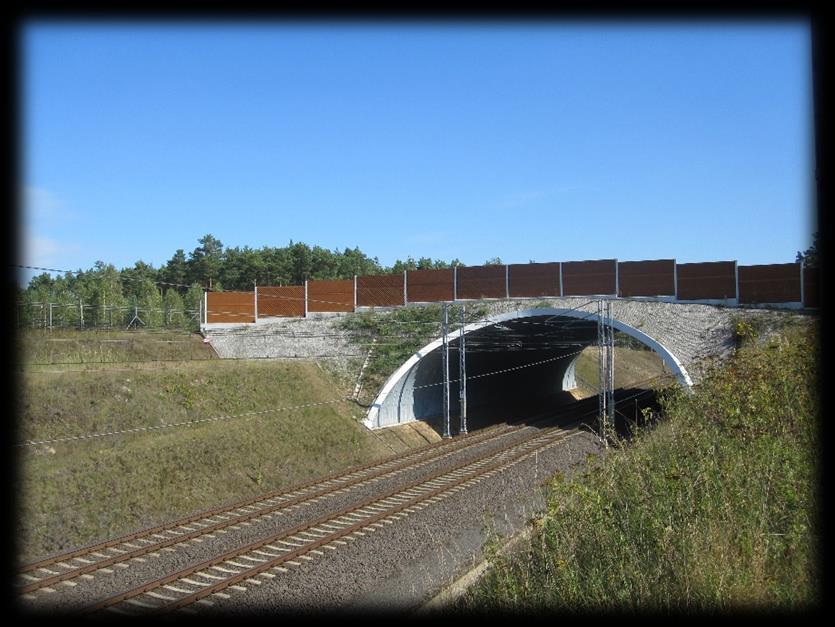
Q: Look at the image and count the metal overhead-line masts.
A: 4